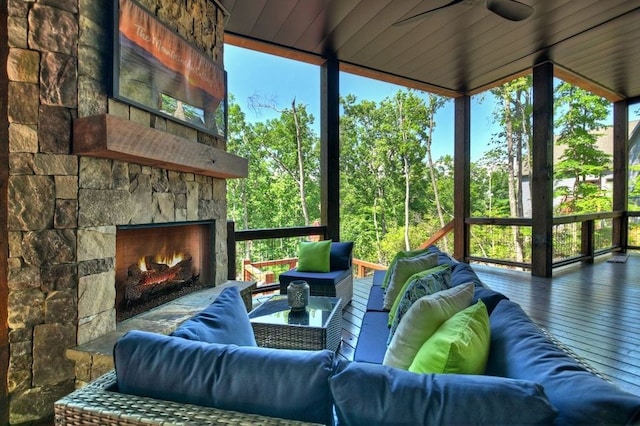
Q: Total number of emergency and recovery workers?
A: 0